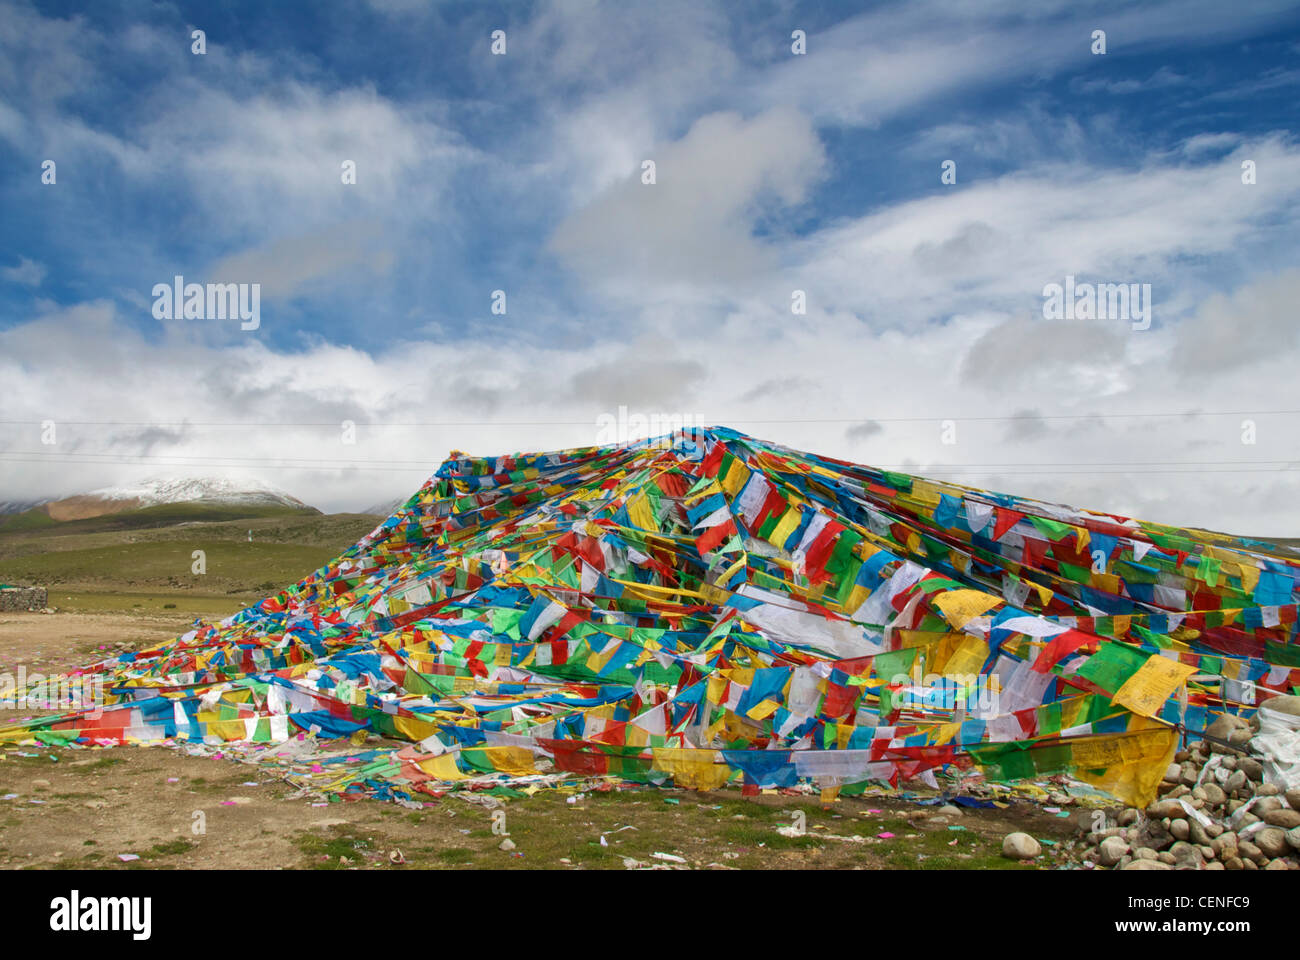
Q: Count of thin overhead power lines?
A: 3